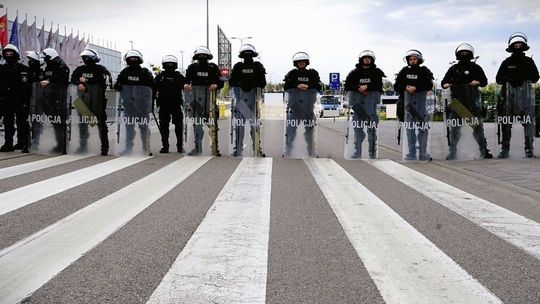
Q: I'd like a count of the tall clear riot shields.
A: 10